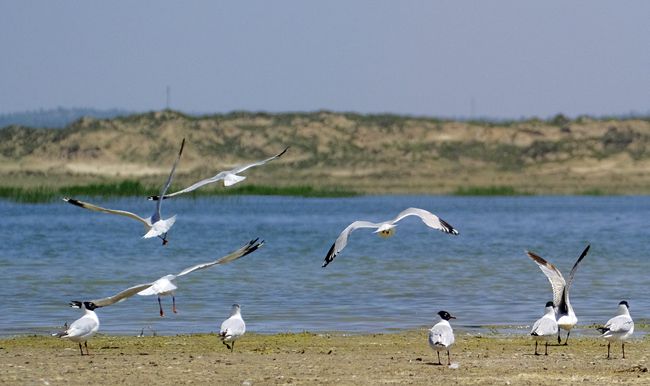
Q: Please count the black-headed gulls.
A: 4